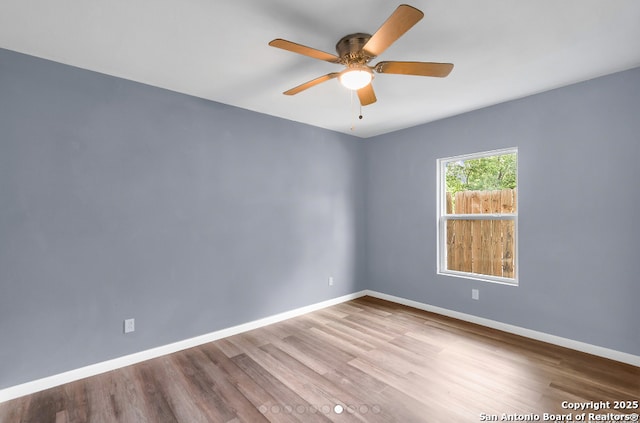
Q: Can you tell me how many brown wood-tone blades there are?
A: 5